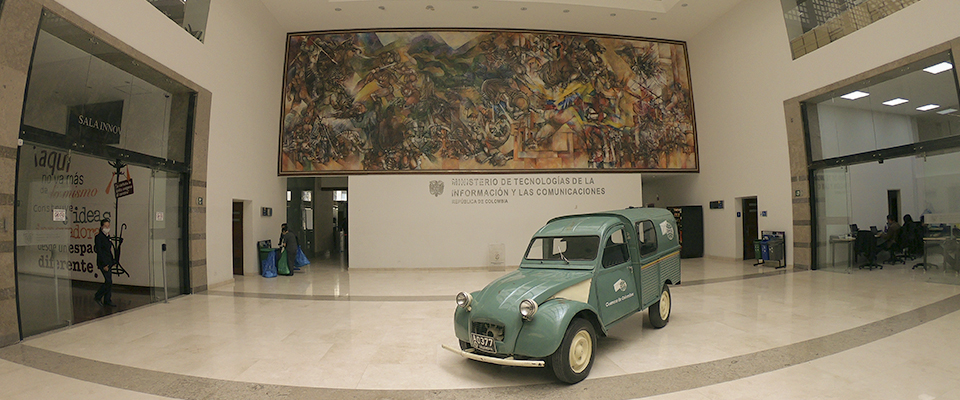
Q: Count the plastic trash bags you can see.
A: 3